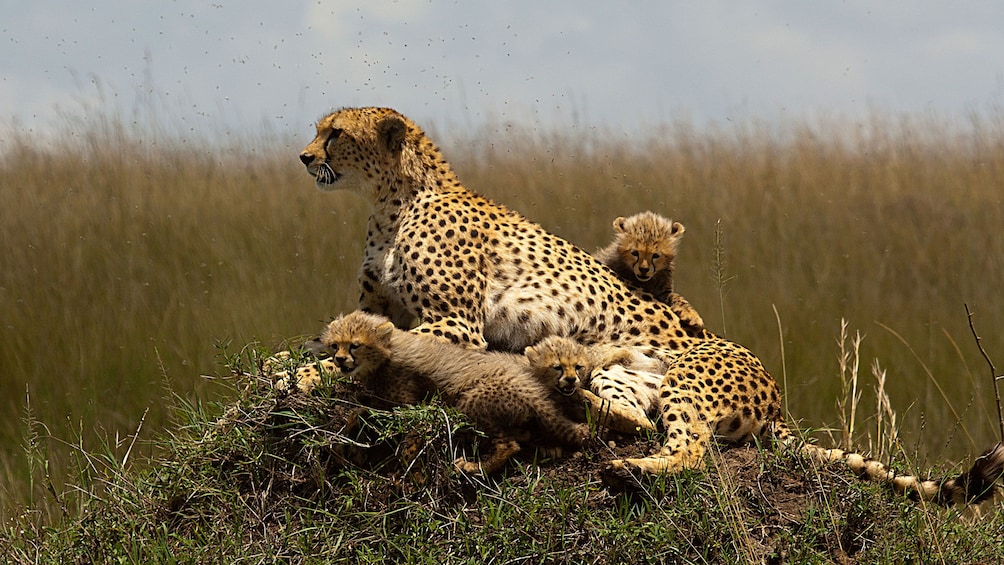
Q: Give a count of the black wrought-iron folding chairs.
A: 0